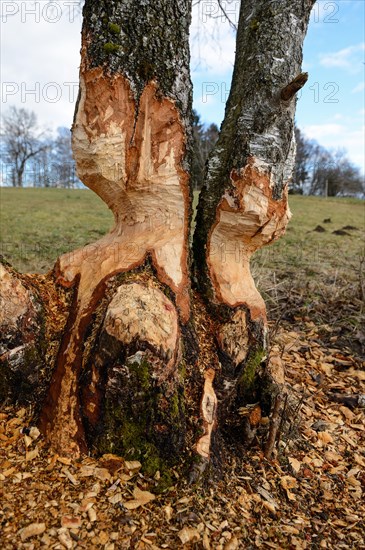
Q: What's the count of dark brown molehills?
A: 4